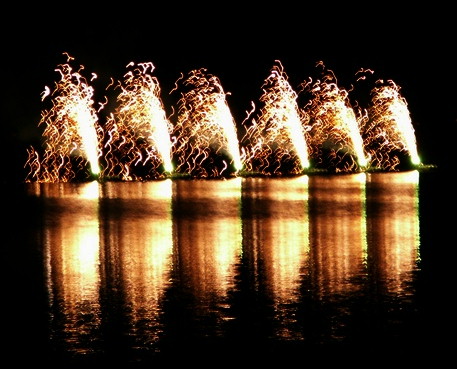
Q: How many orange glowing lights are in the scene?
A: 6